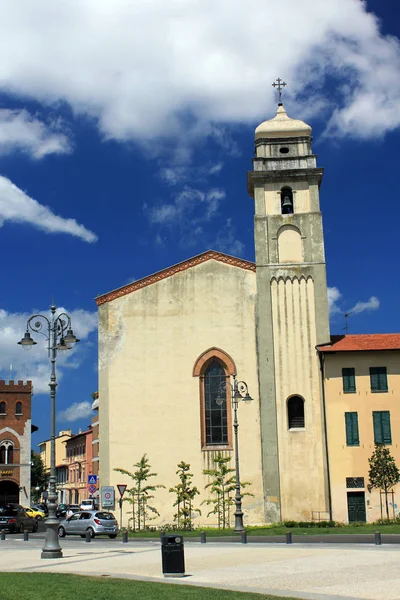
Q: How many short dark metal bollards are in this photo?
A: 9